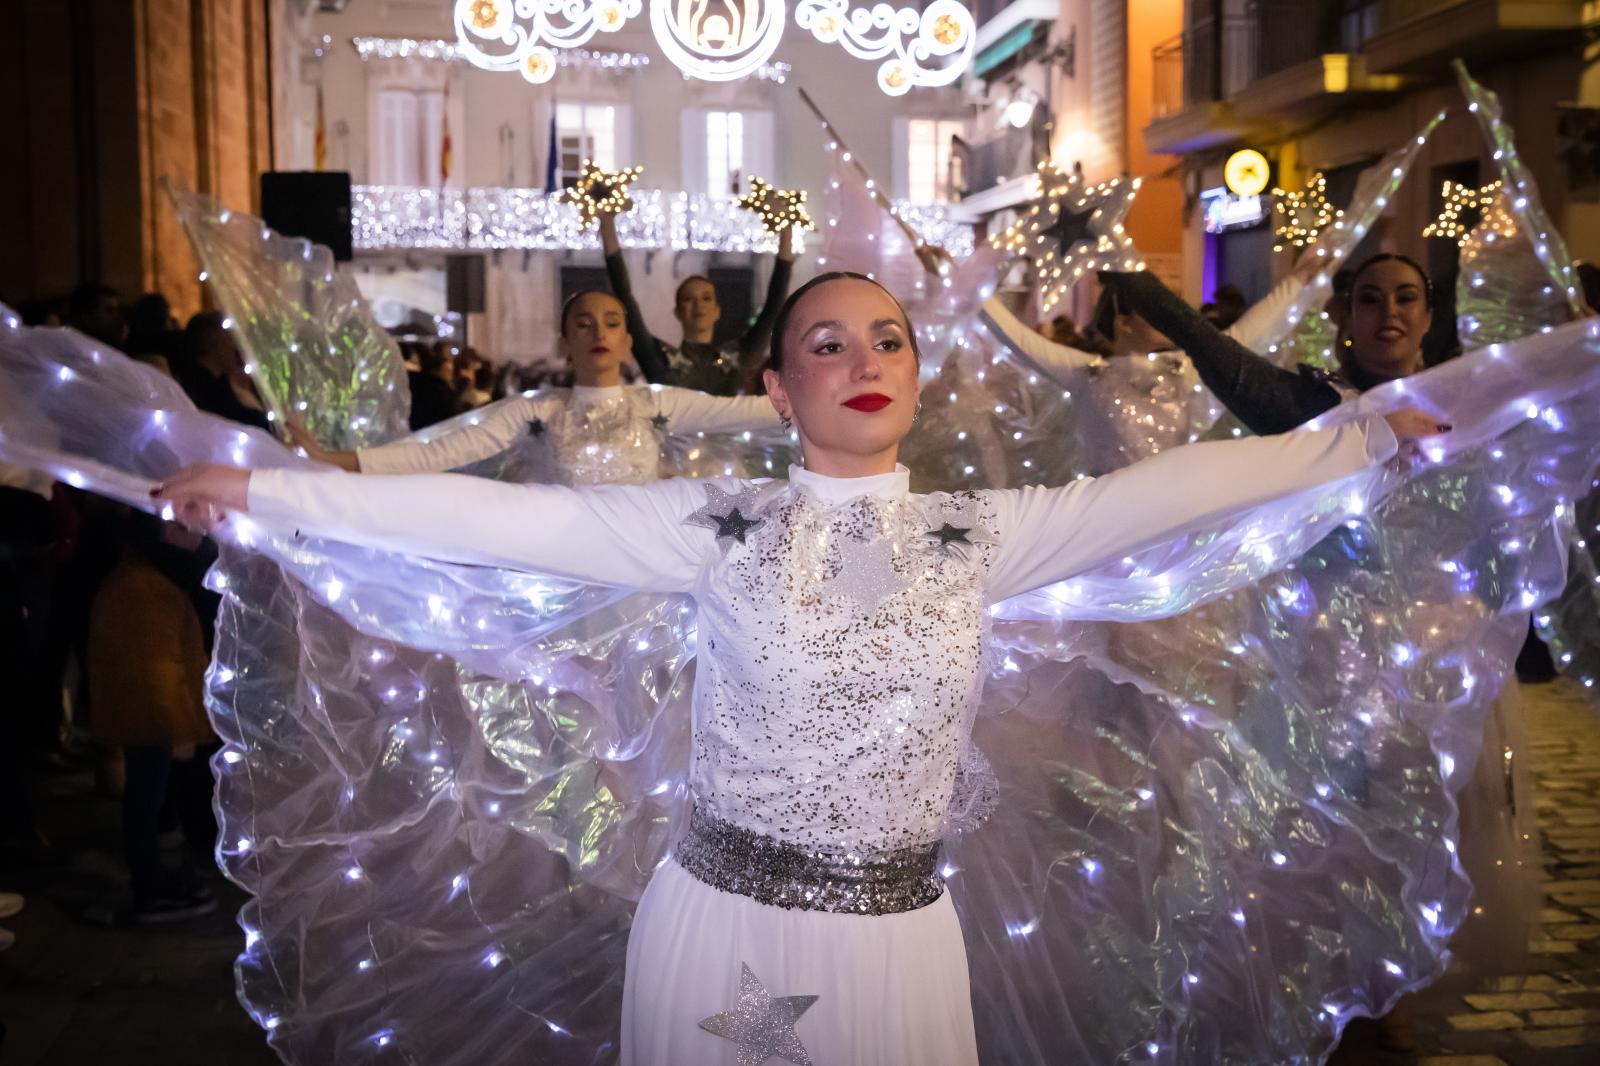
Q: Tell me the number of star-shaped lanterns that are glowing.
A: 5